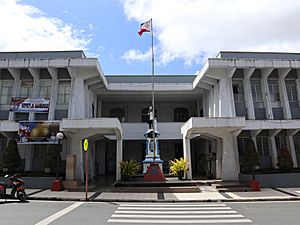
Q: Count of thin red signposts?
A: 1